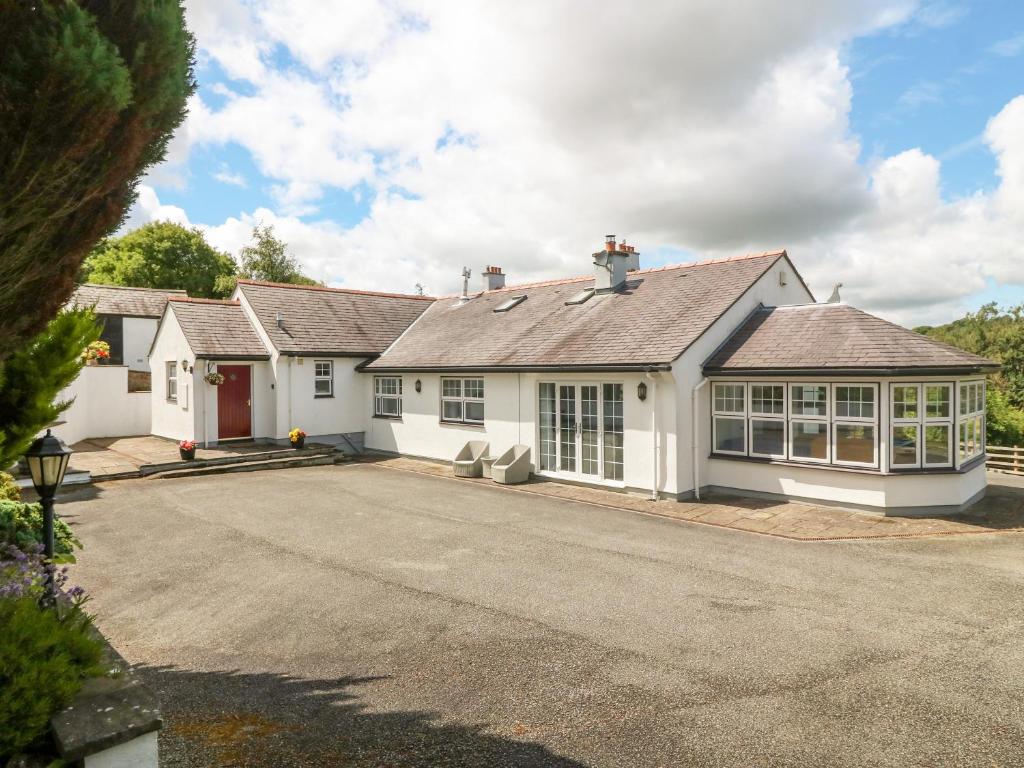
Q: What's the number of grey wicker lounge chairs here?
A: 2